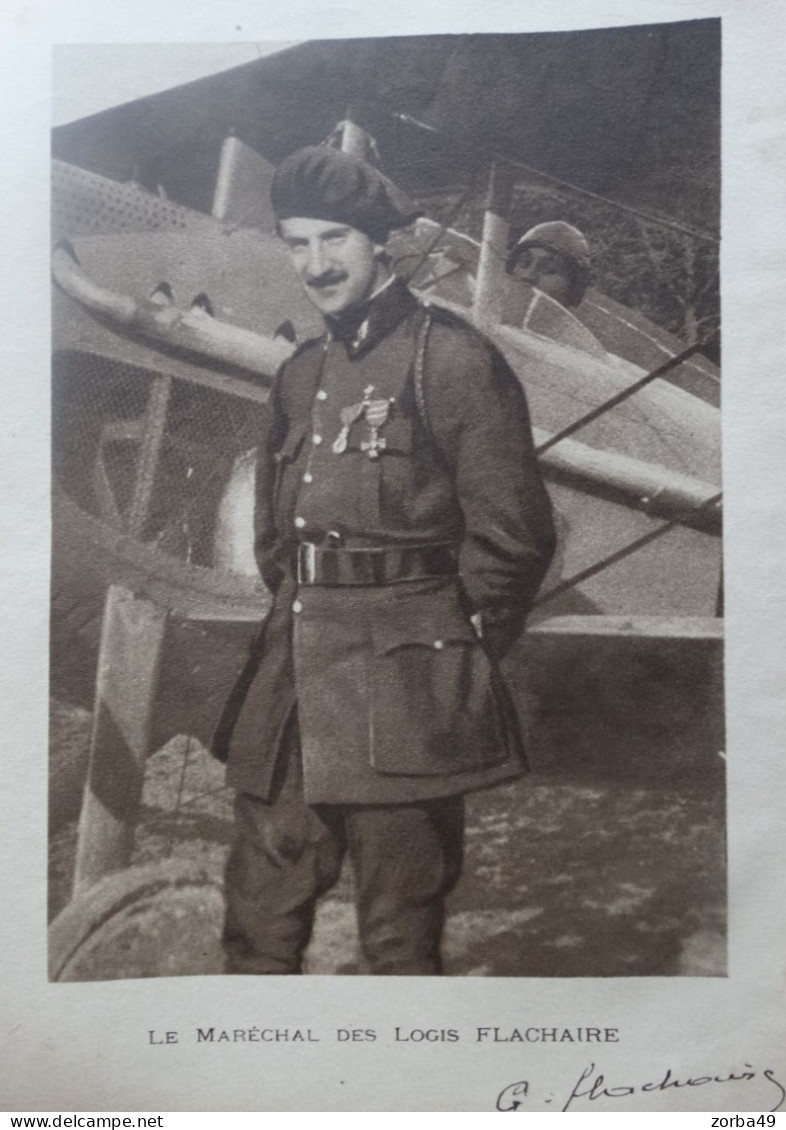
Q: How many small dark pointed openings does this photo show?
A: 4